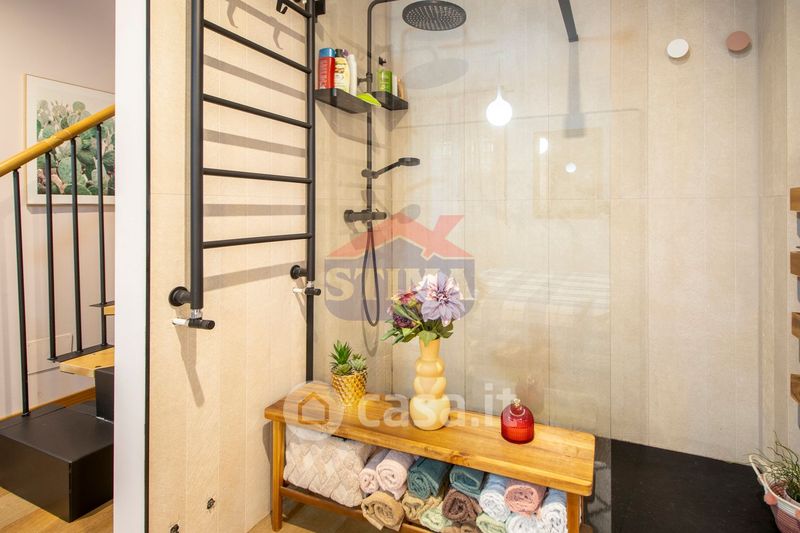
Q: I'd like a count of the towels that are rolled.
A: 14